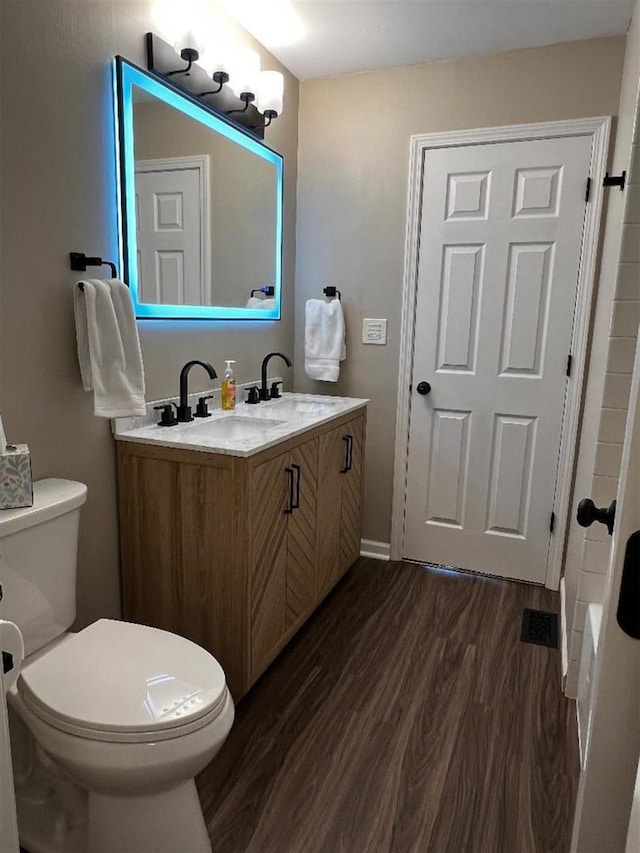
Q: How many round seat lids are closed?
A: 1